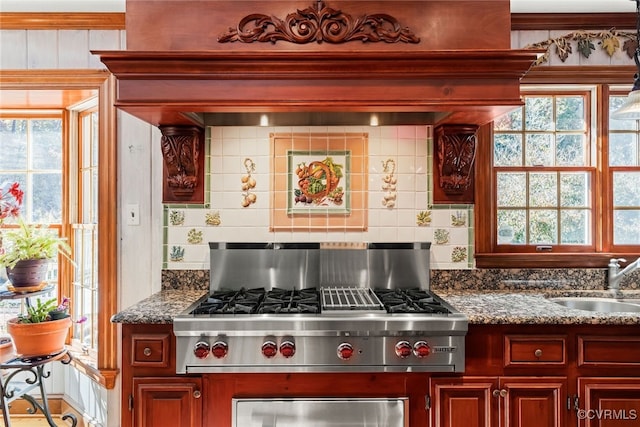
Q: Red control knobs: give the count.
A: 7